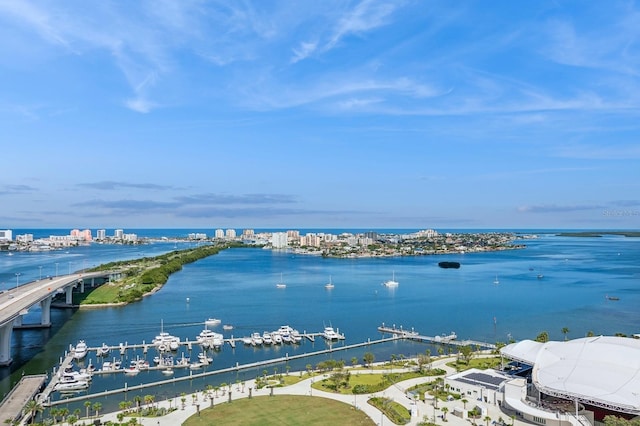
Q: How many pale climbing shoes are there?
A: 0